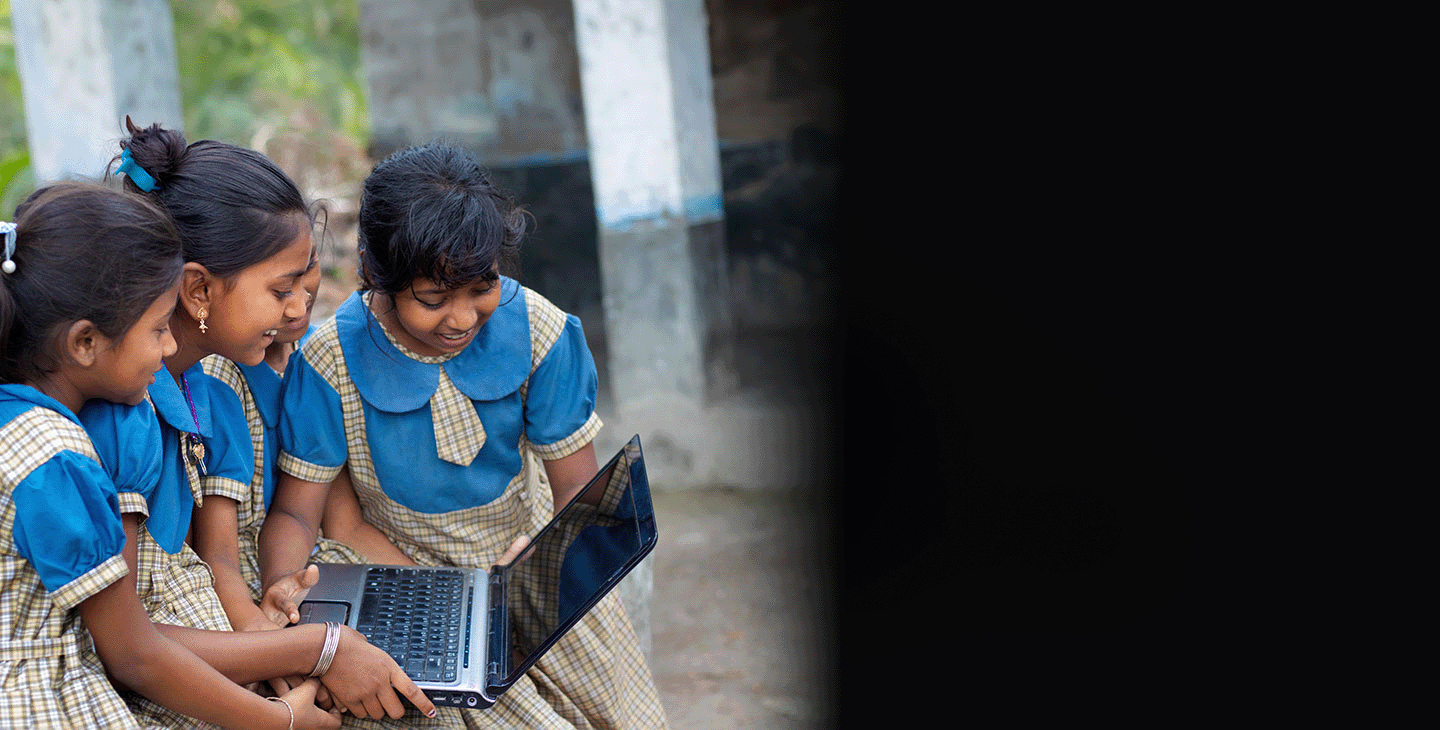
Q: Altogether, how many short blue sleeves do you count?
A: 5